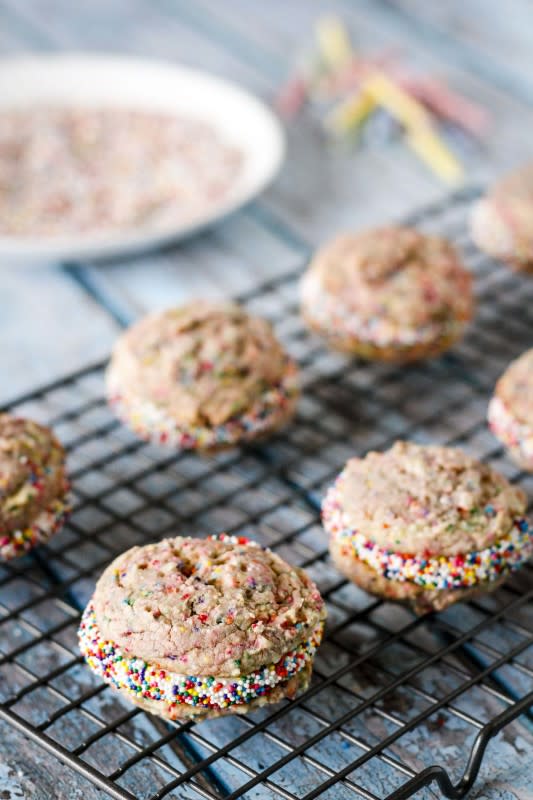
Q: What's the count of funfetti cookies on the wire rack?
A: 7